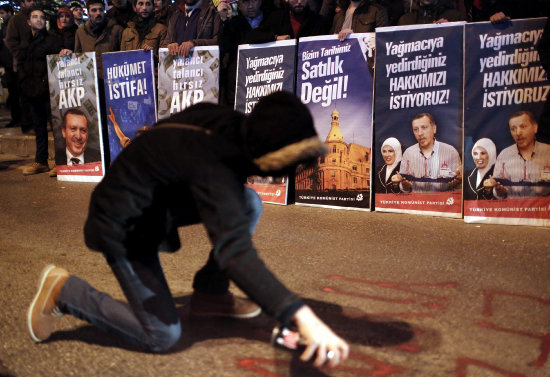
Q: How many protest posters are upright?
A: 7